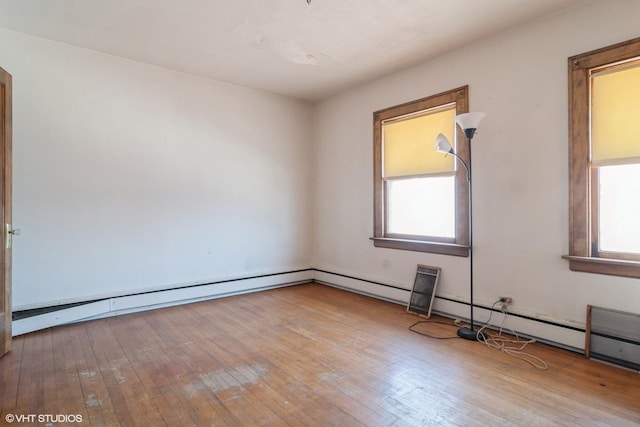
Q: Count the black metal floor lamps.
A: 1